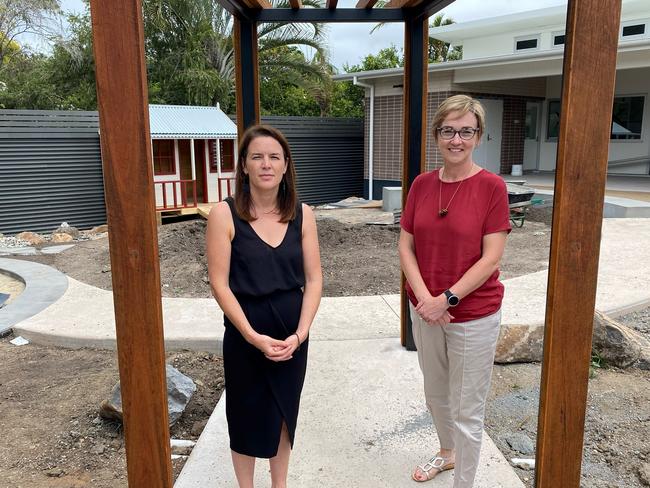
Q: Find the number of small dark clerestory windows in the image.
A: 3